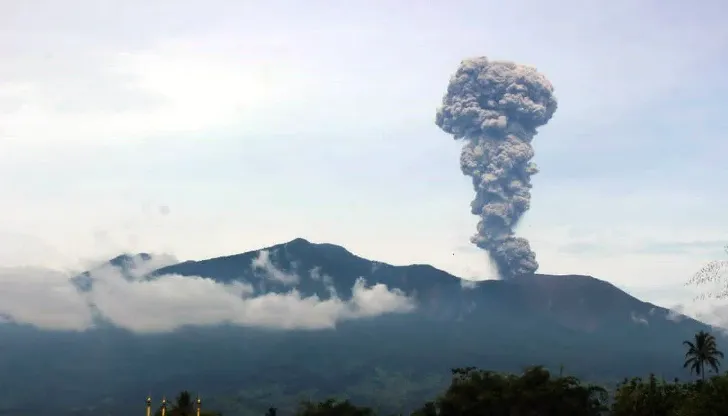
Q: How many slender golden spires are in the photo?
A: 3